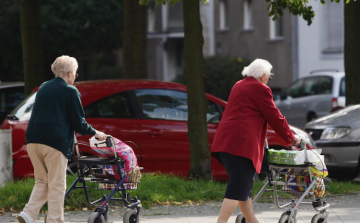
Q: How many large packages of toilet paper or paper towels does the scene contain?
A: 1